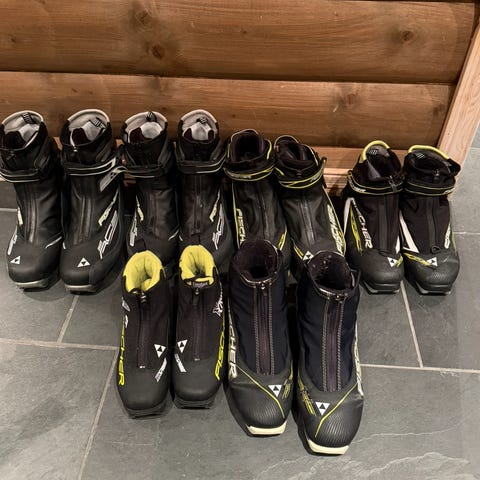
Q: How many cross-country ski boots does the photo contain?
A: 12